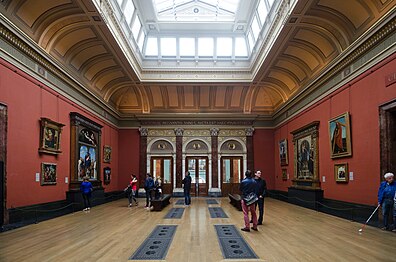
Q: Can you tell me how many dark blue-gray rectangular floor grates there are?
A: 6